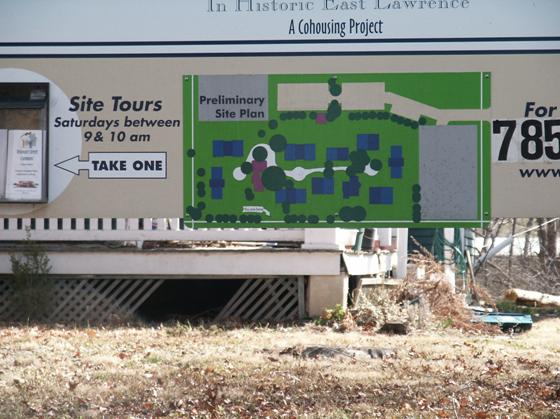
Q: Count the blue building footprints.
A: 10